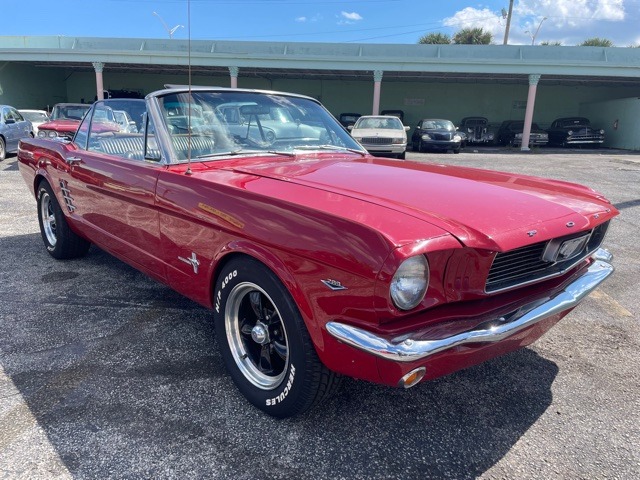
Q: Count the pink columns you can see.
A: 4